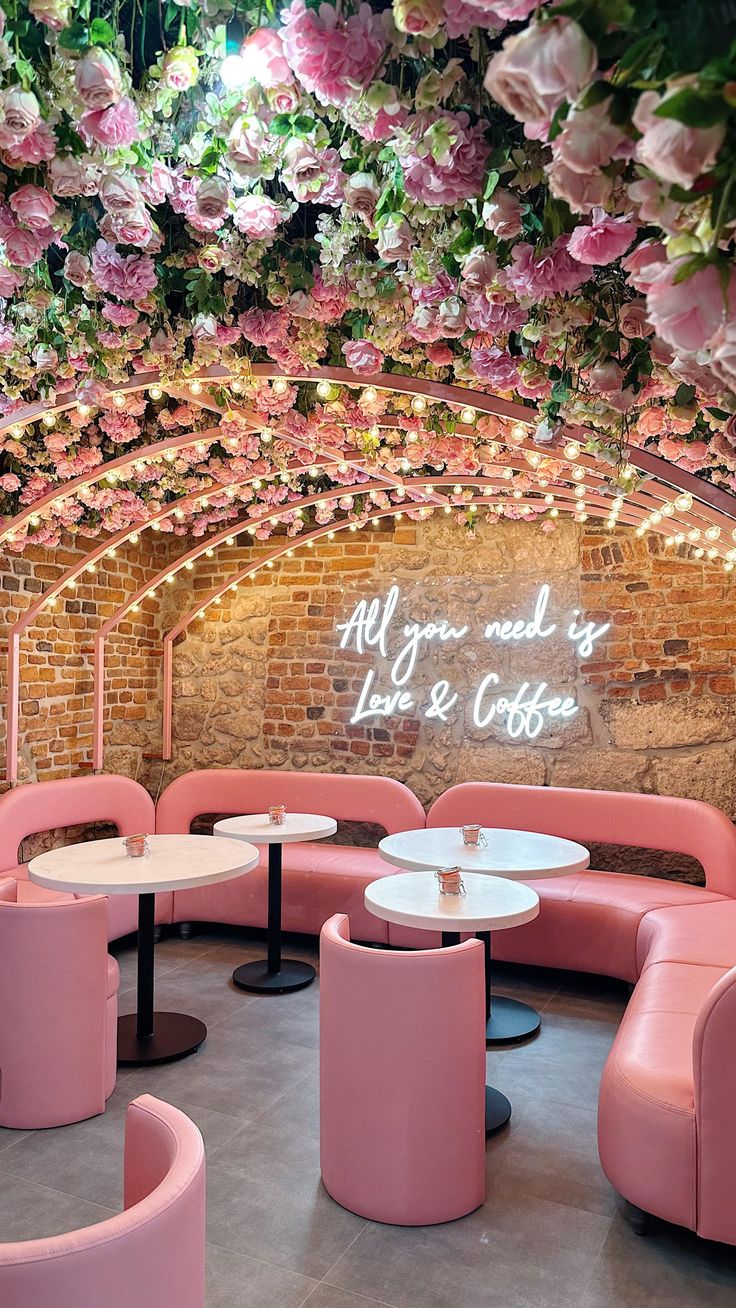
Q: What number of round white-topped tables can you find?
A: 4